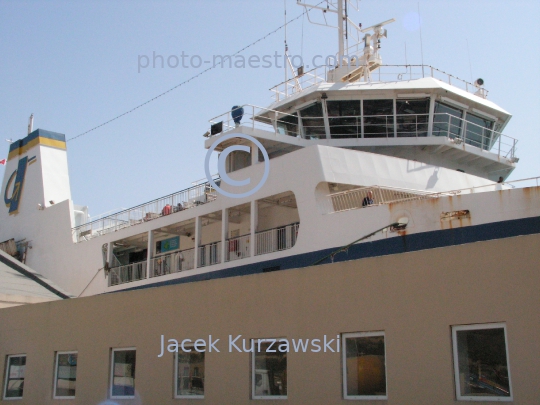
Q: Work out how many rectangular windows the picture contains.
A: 7